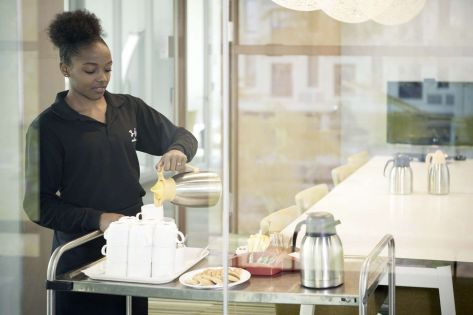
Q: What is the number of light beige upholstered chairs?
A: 4